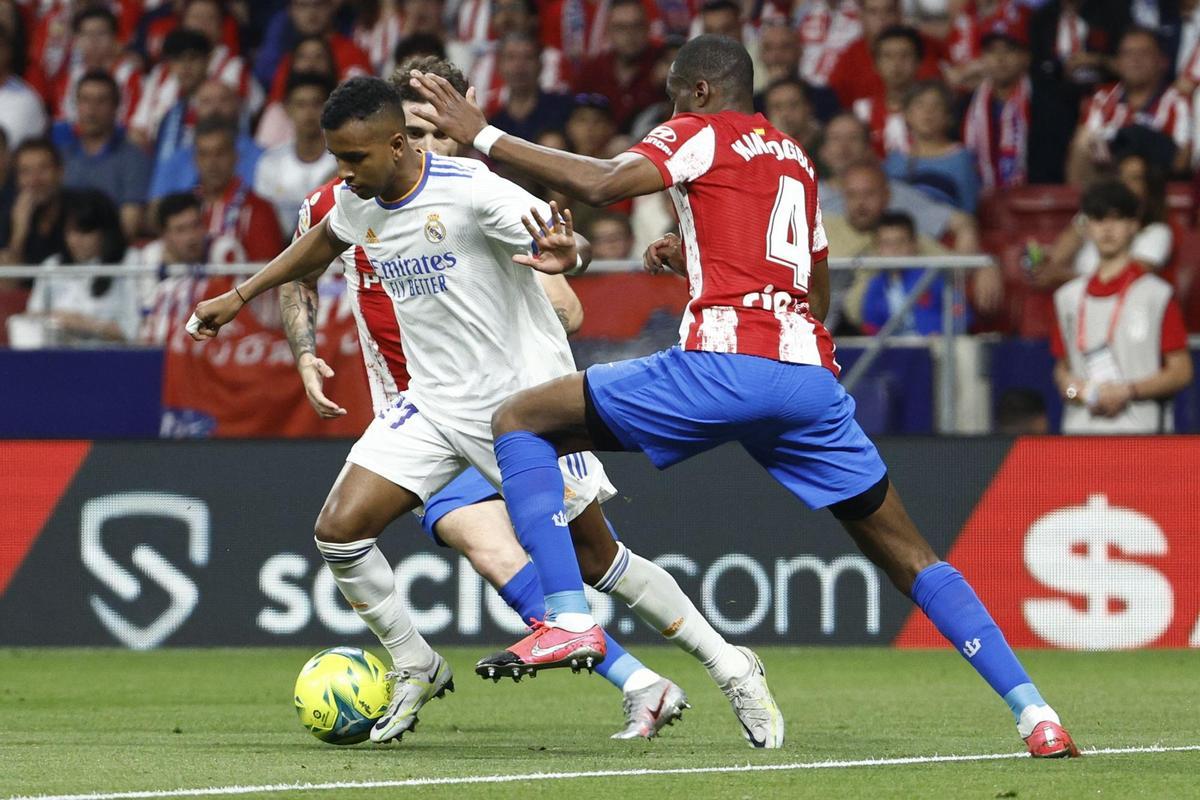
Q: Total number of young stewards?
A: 1